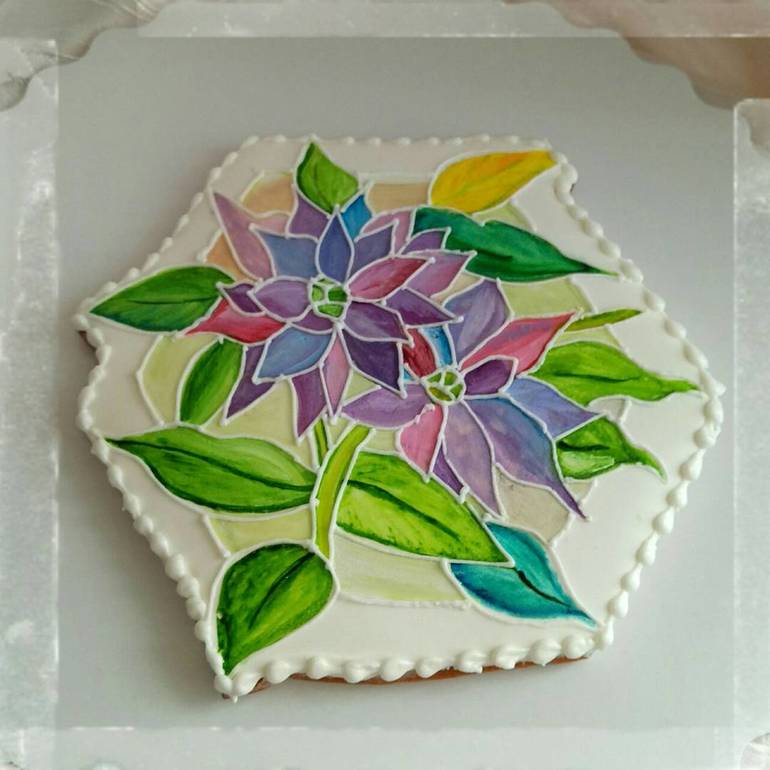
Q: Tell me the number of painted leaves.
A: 12